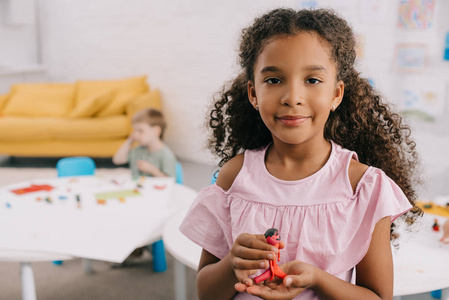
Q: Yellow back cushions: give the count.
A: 2